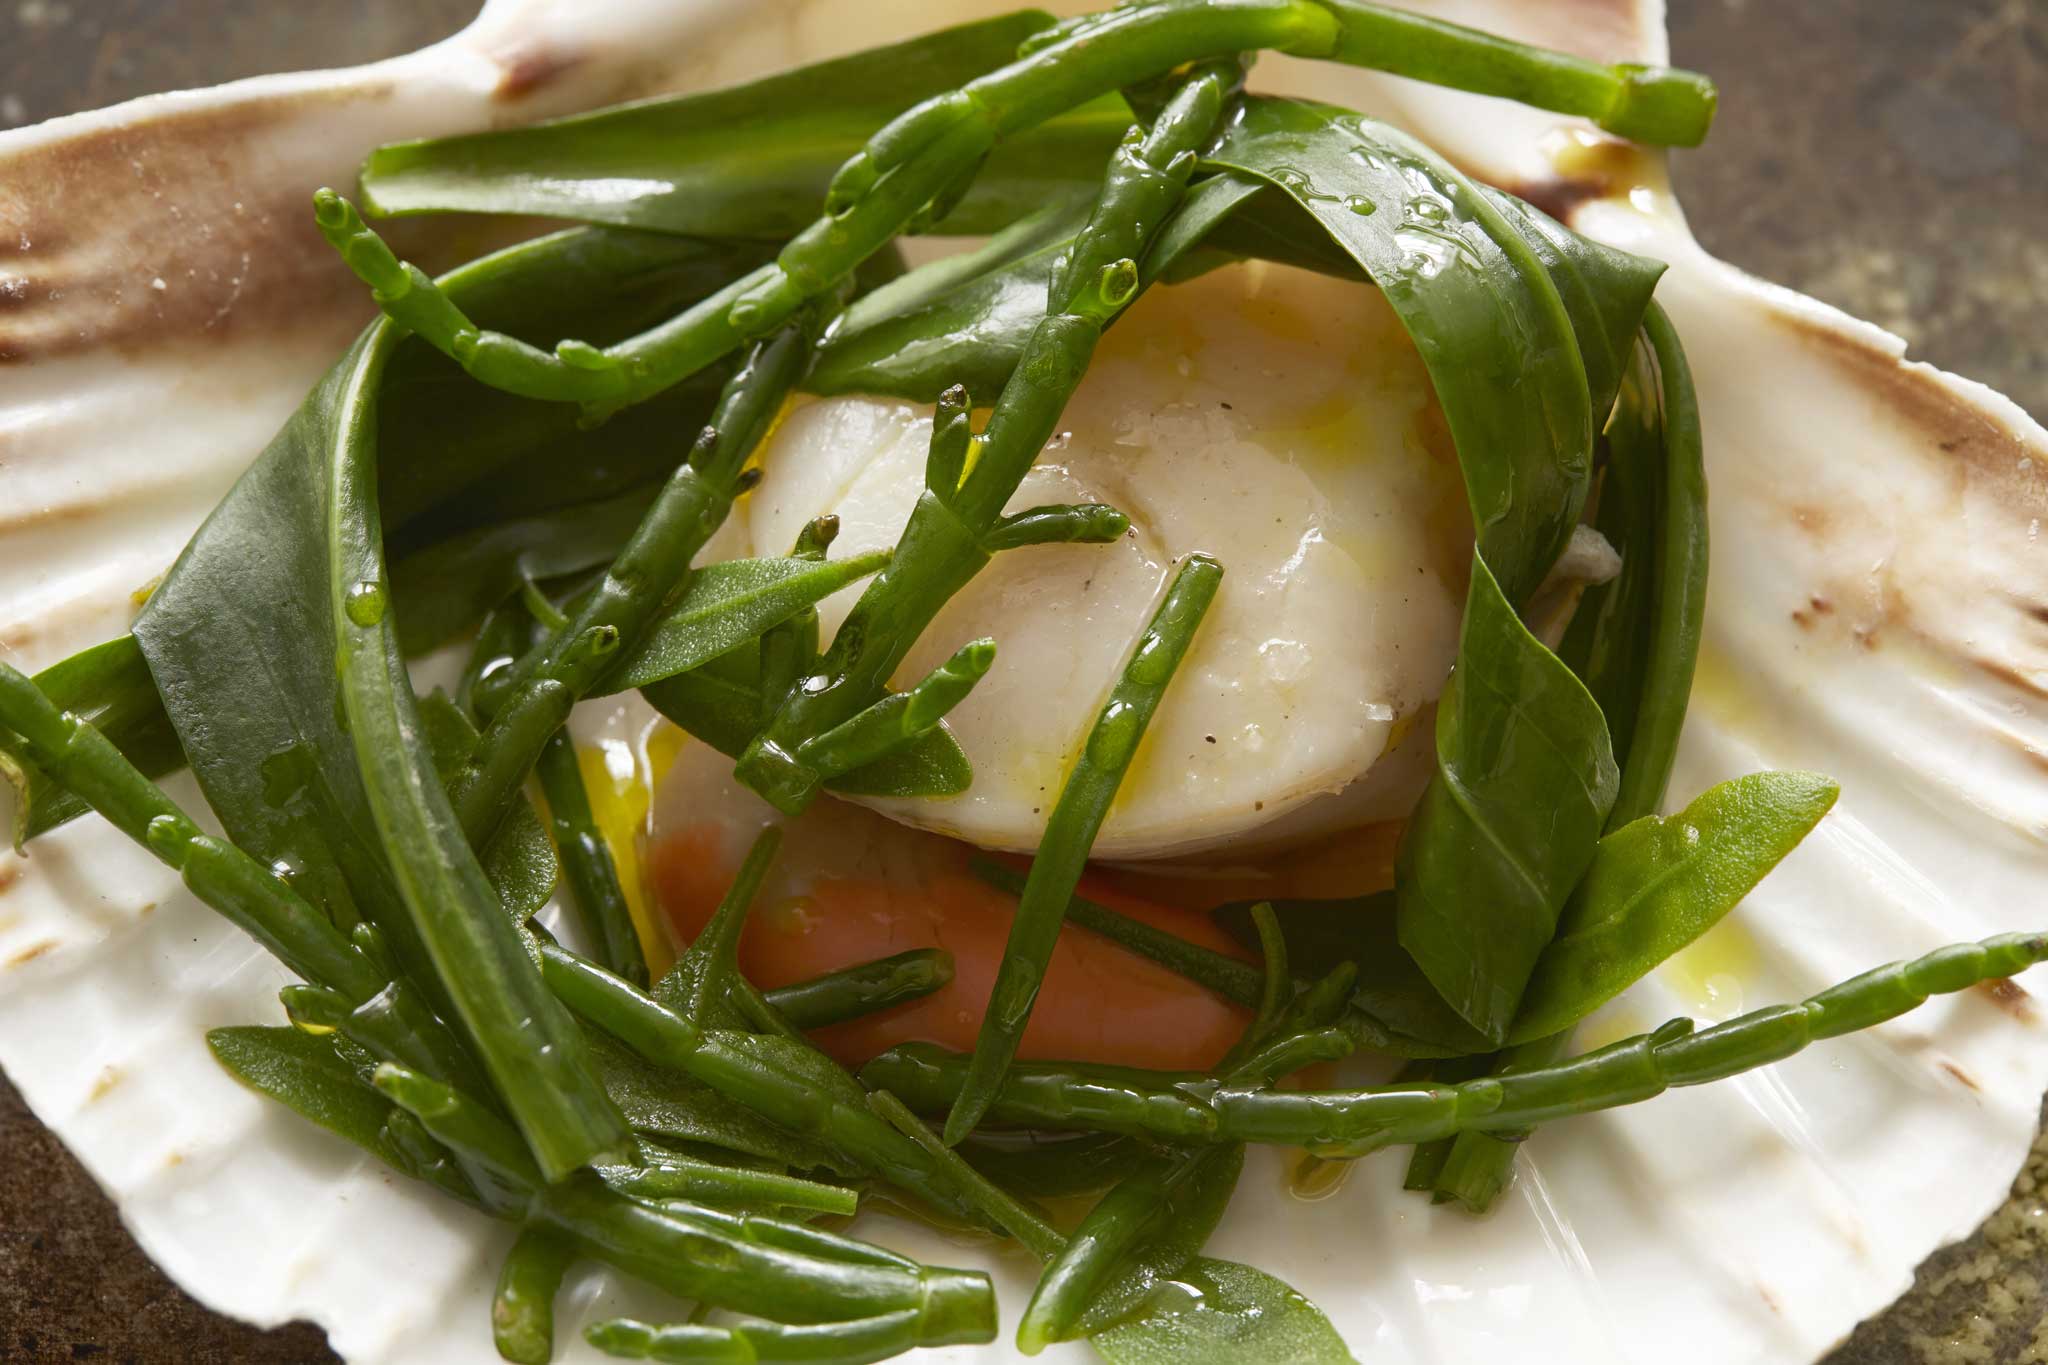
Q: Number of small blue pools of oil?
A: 0